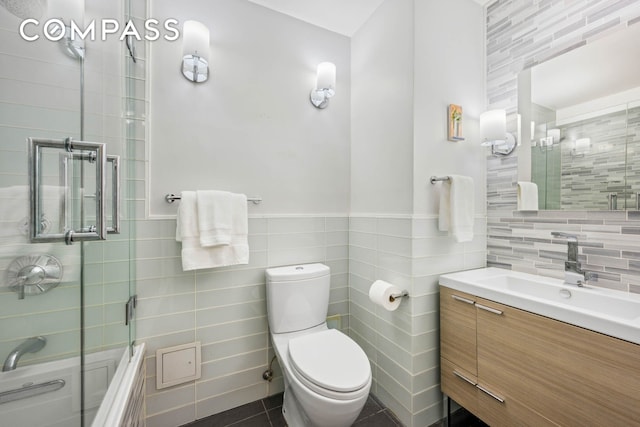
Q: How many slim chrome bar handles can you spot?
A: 4